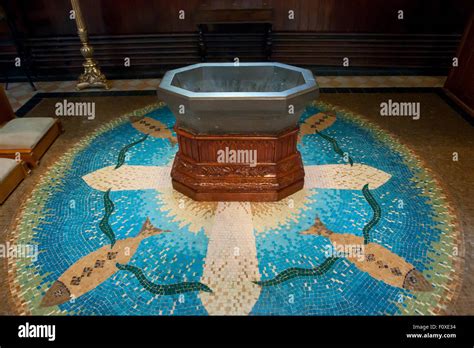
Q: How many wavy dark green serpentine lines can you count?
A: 6